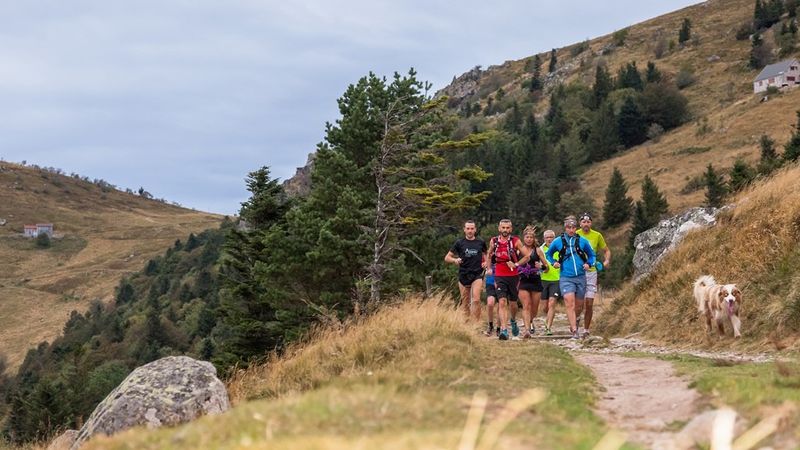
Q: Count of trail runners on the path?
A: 7